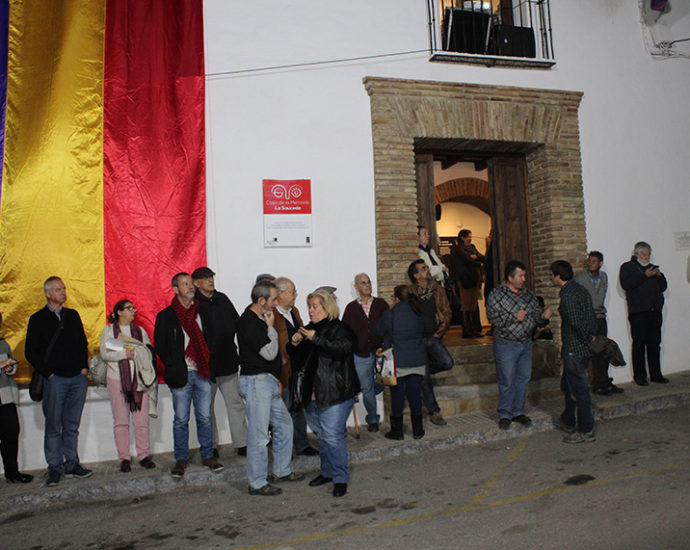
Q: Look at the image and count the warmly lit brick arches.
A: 1